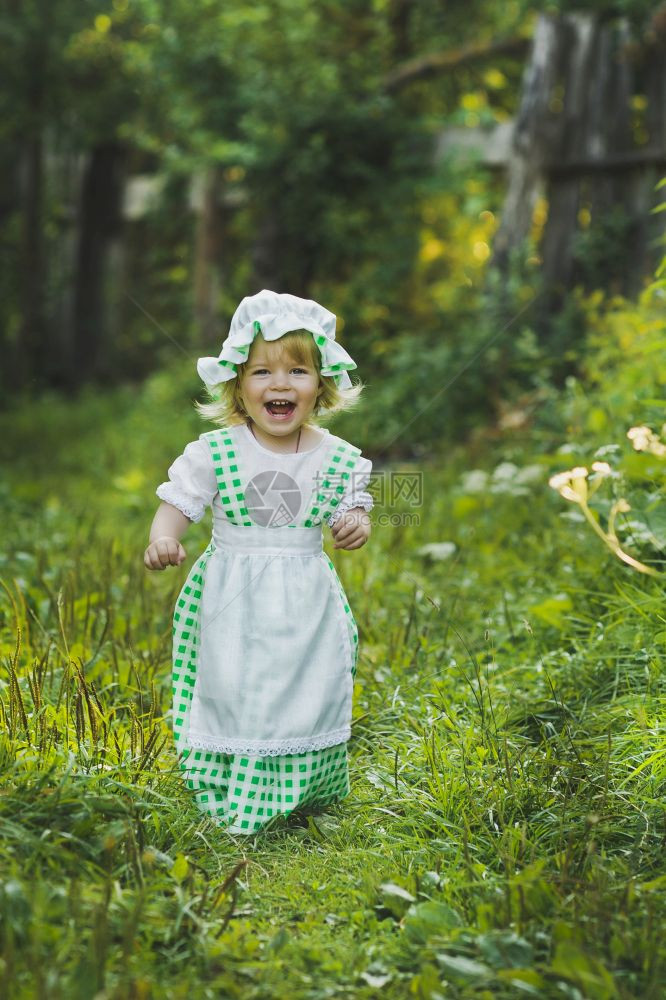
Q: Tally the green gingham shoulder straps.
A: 2